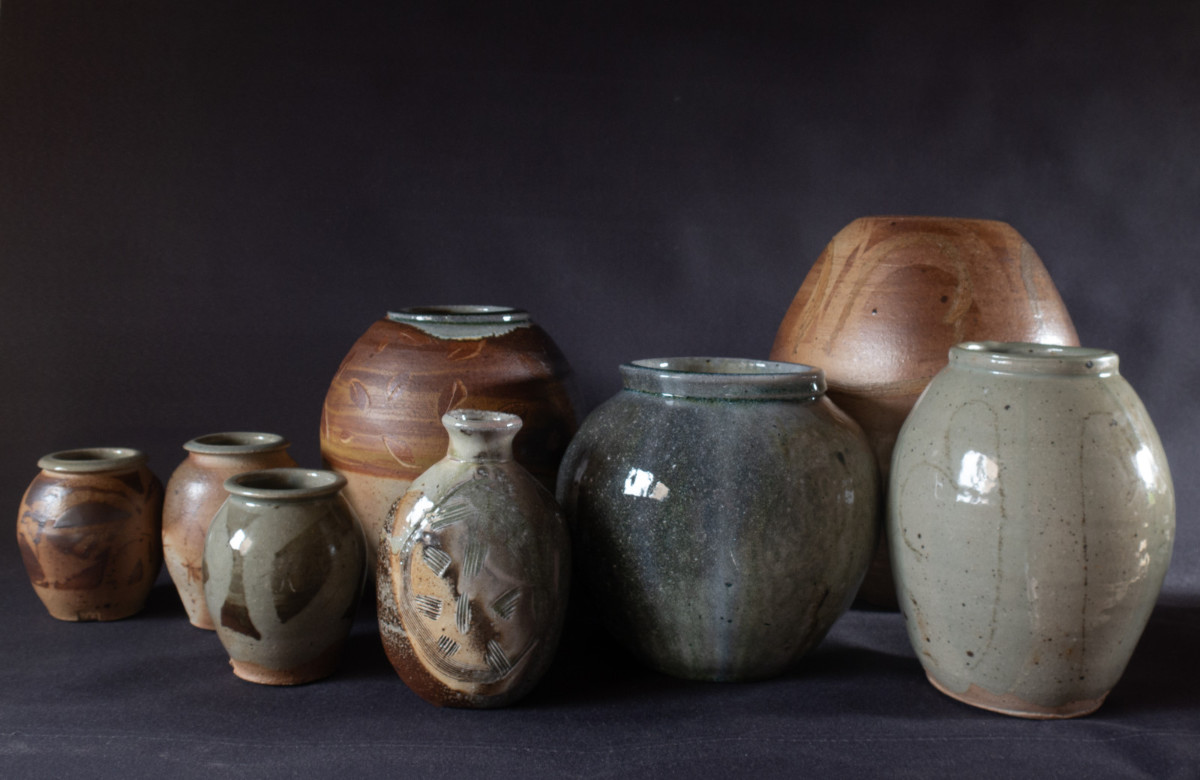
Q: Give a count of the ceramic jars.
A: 8